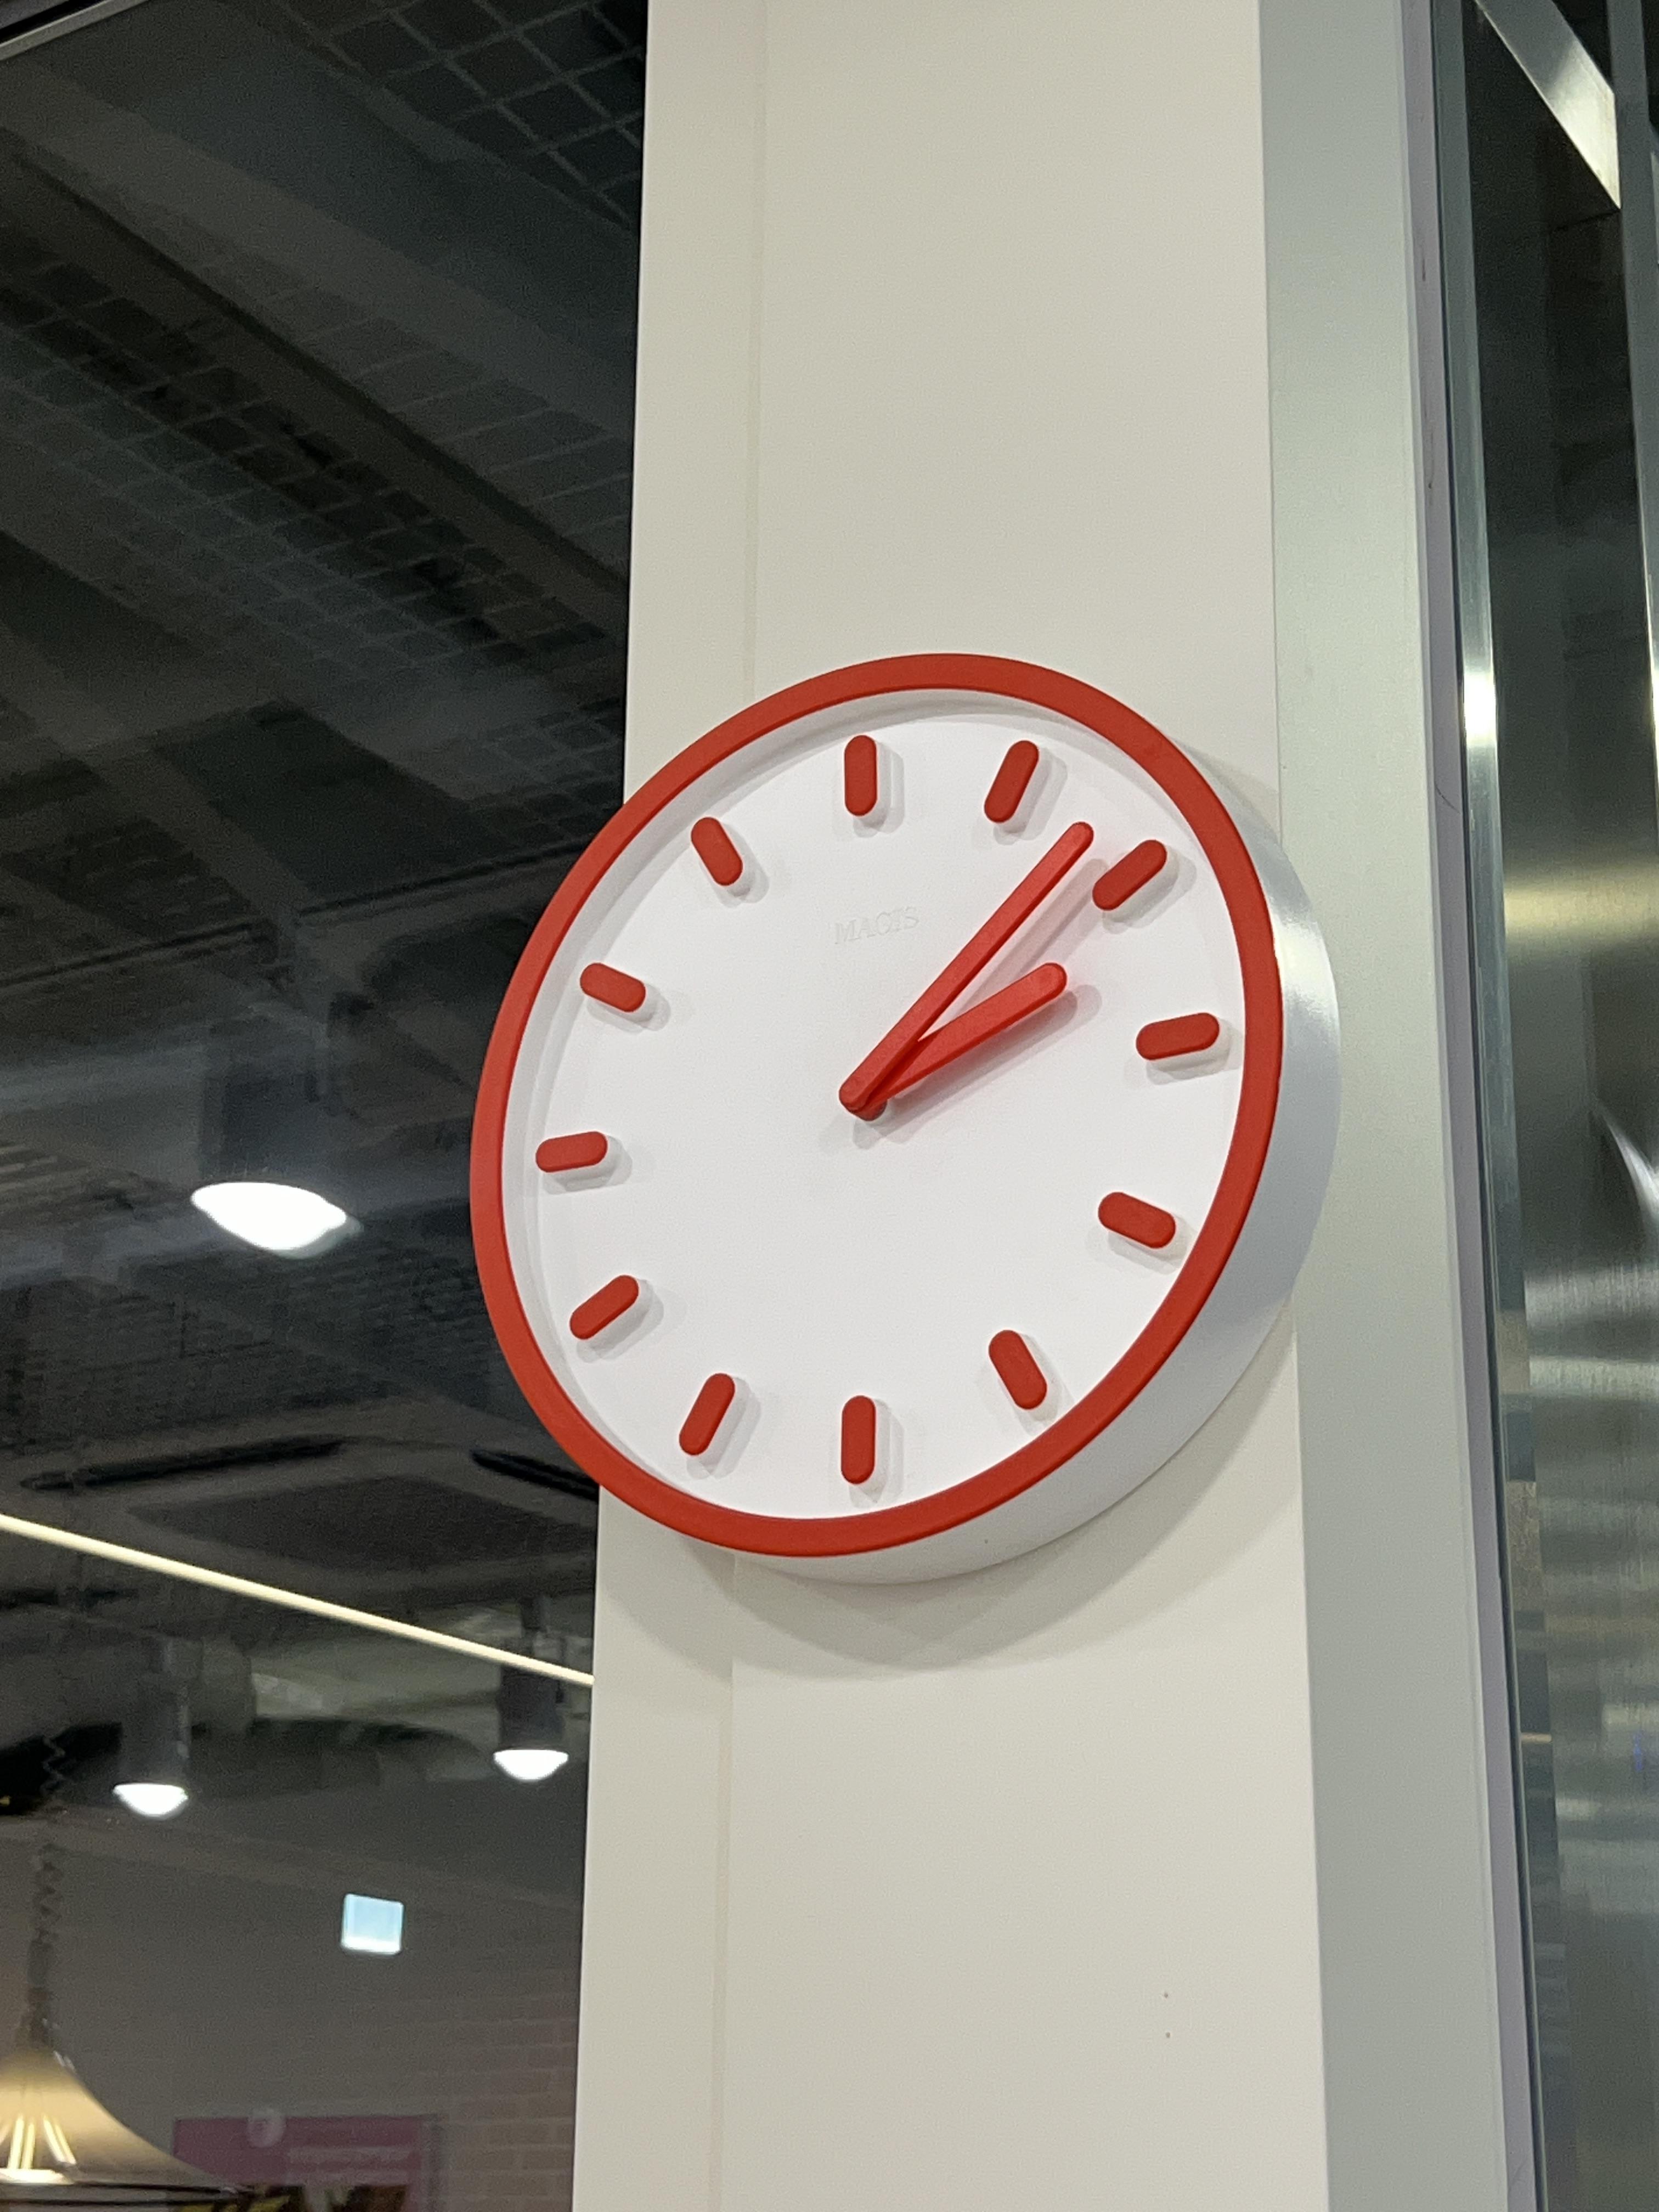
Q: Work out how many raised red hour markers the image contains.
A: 12